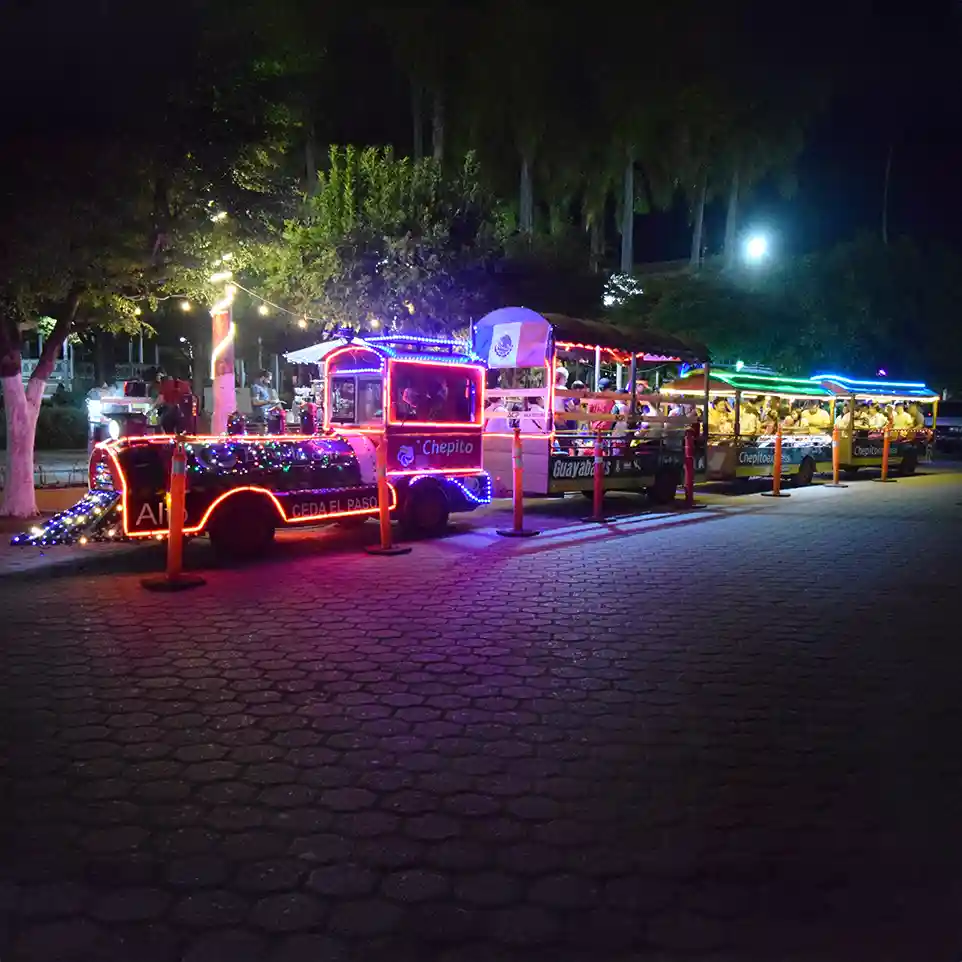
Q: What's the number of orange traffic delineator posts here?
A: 8